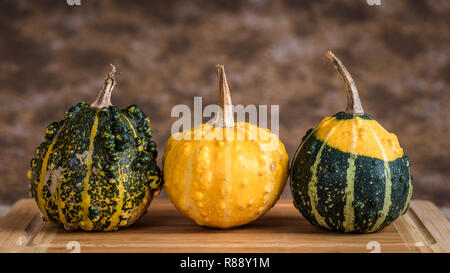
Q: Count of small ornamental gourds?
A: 3